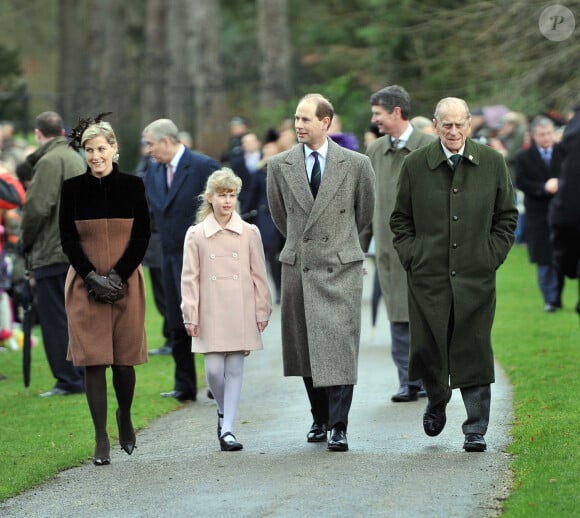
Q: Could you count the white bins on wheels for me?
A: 0